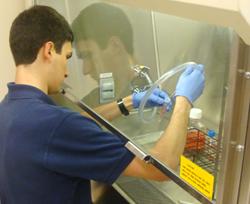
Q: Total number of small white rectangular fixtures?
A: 1